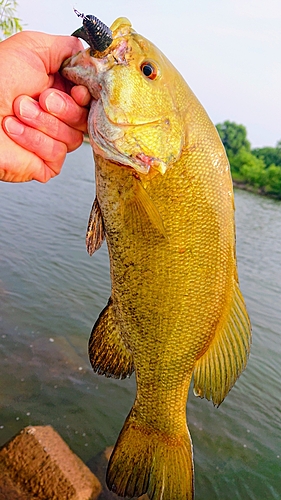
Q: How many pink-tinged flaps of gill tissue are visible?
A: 1